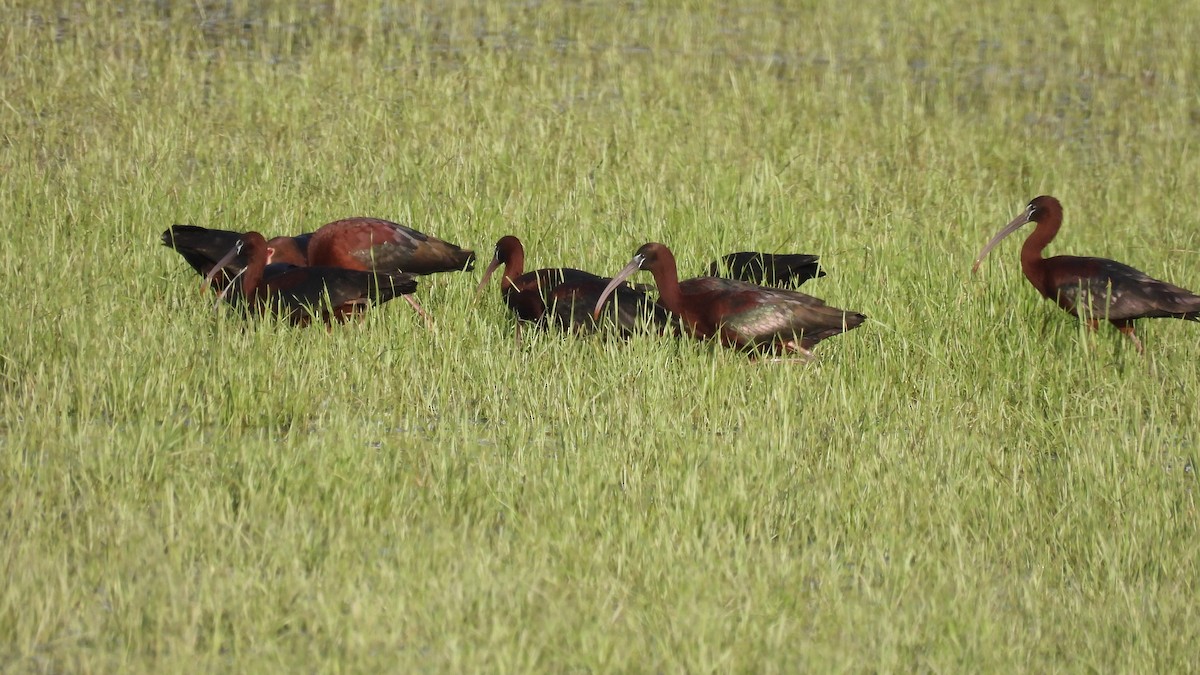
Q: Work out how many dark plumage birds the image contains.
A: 7